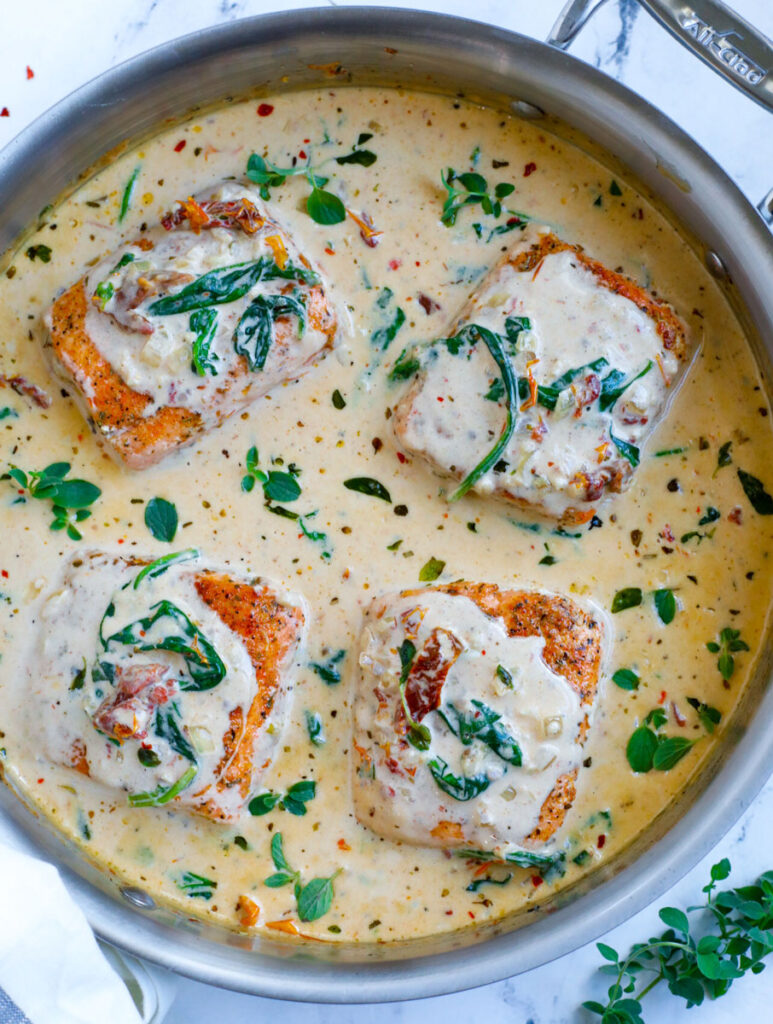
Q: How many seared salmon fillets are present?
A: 4